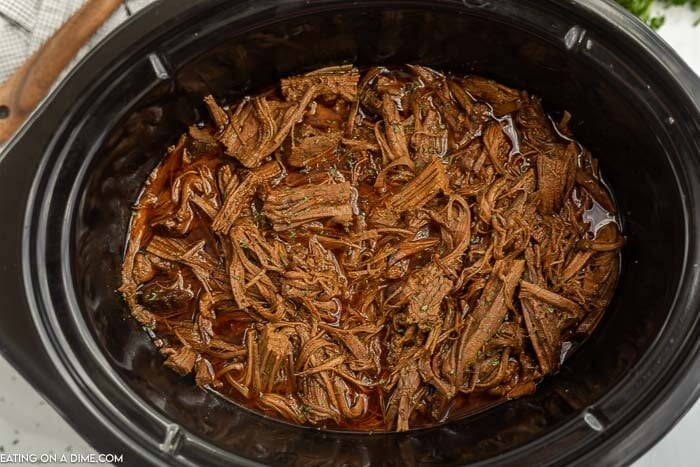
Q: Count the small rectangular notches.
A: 4